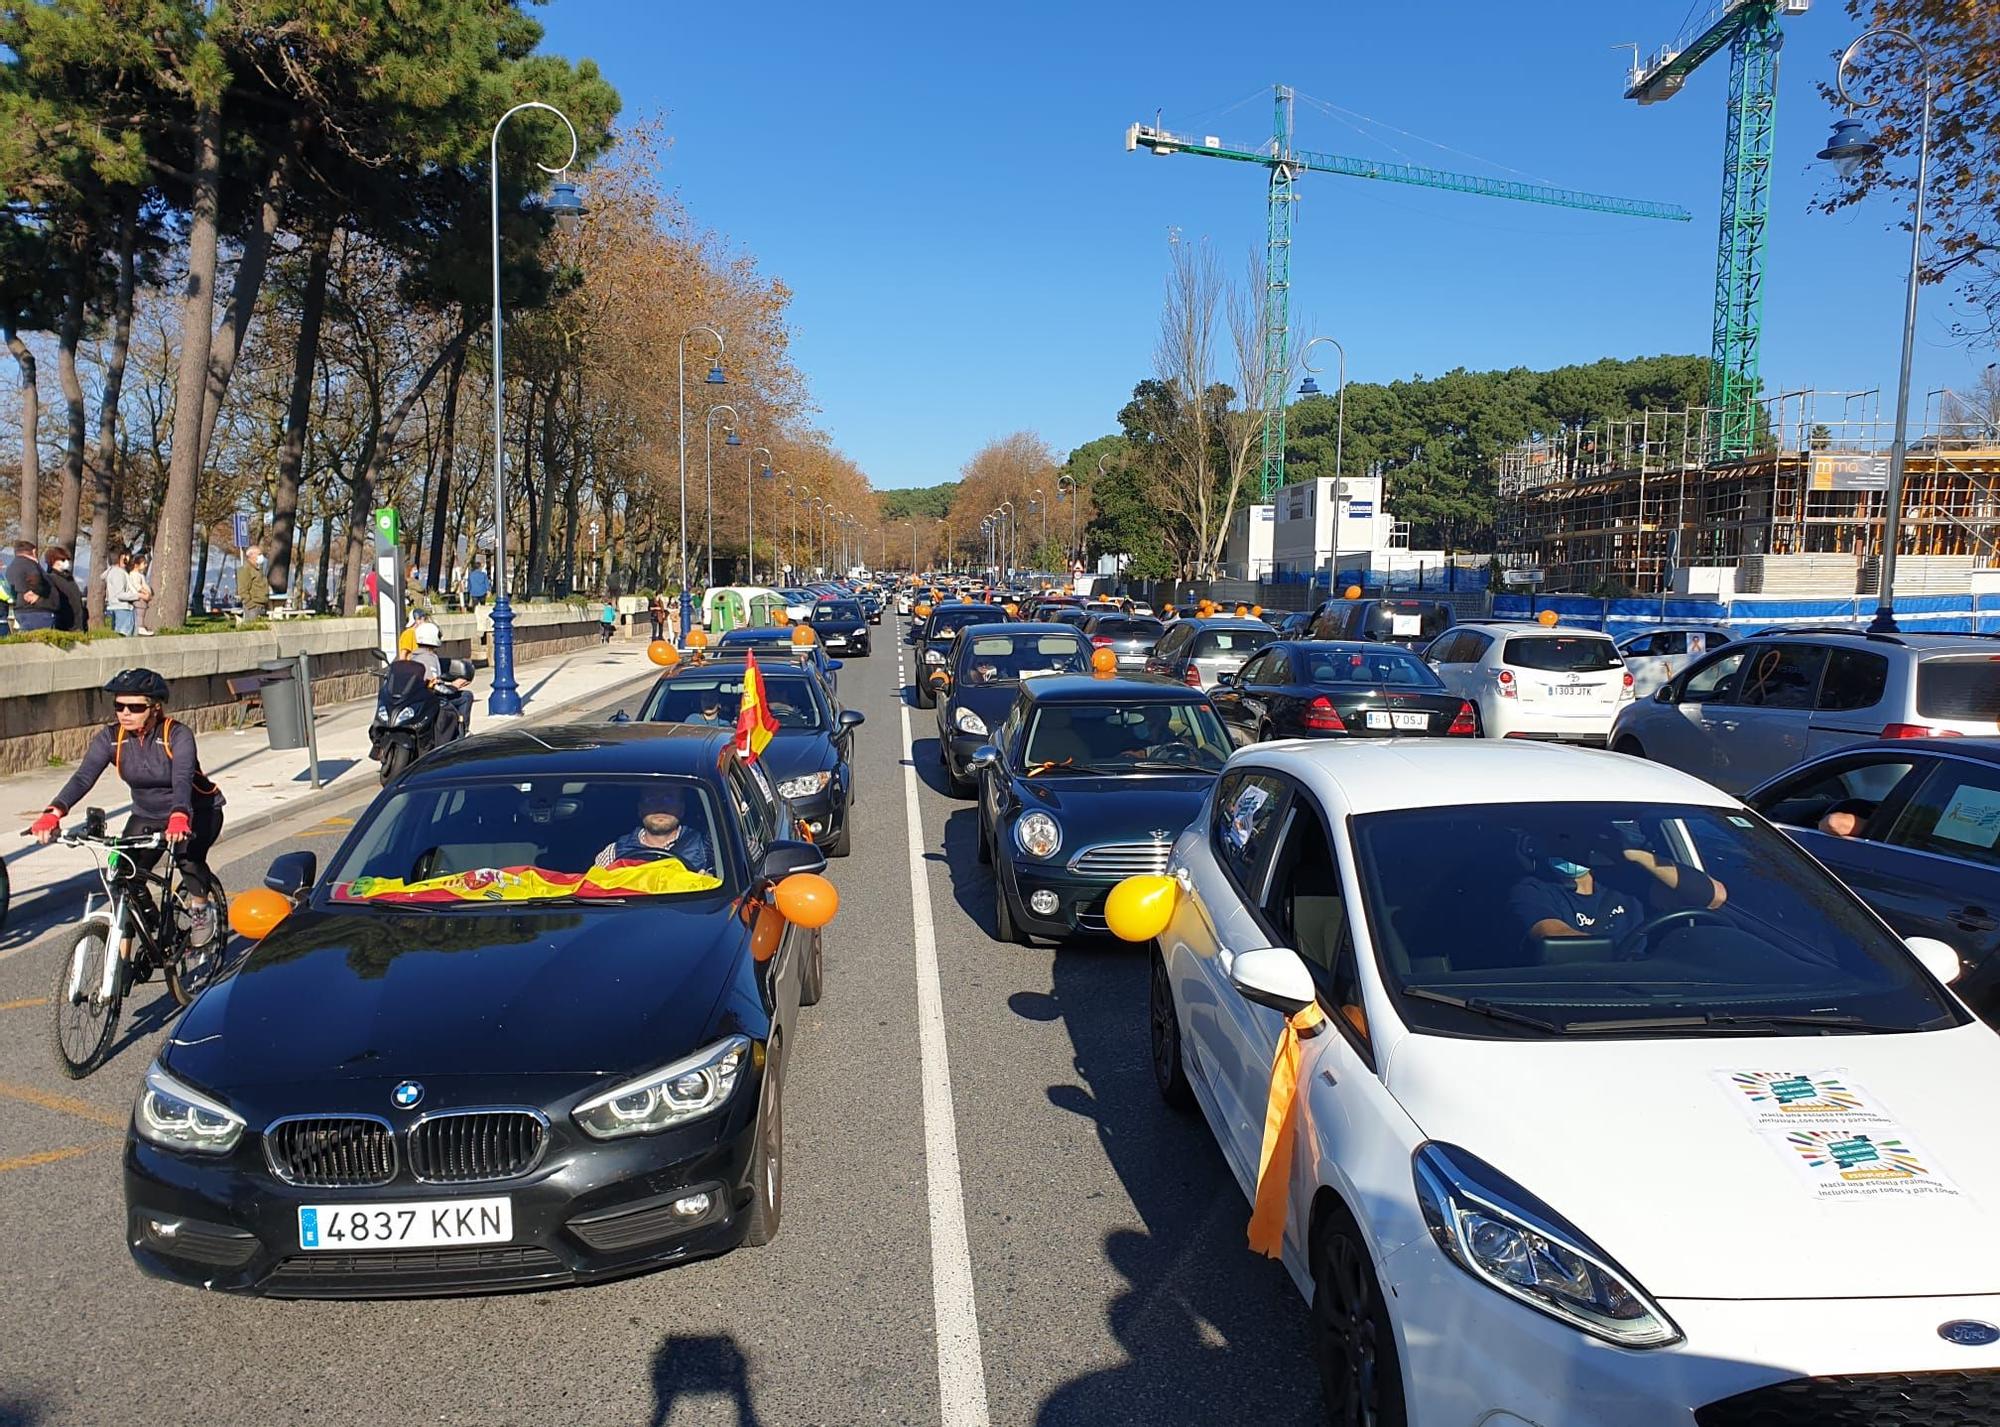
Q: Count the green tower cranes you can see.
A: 2